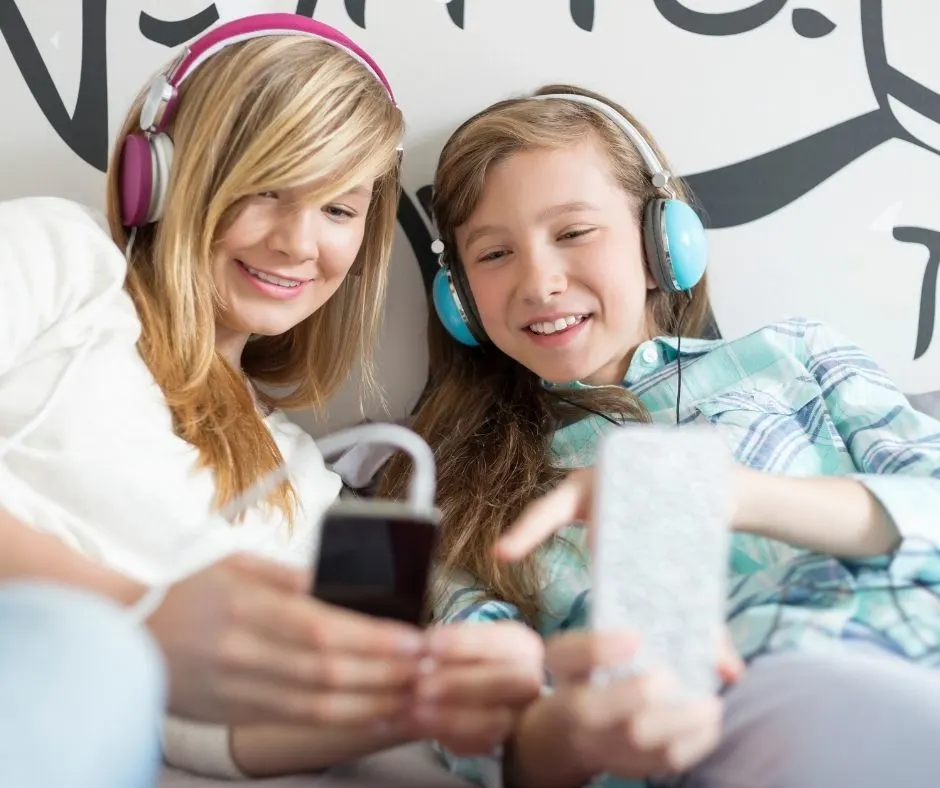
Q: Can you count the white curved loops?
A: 1